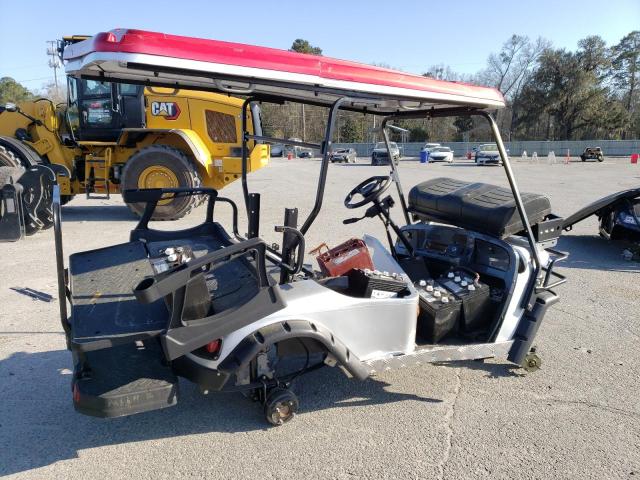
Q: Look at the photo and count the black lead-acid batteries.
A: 4